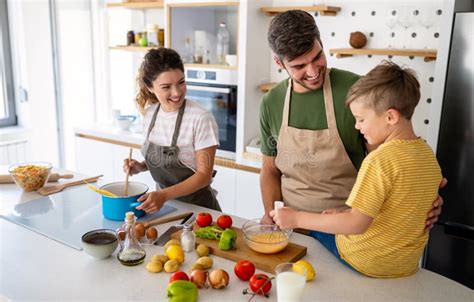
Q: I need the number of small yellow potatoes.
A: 7